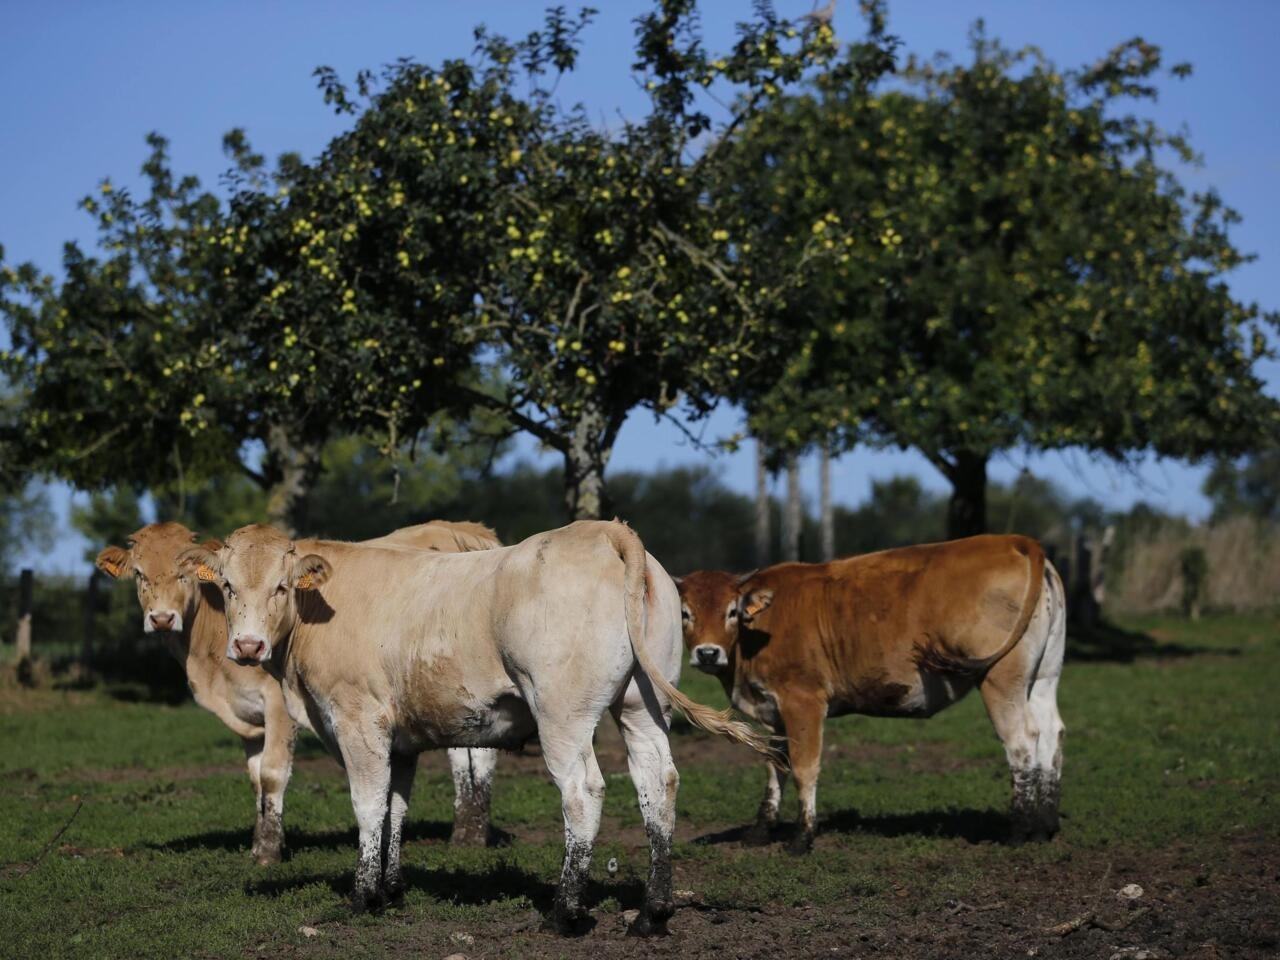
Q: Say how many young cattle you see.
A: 3